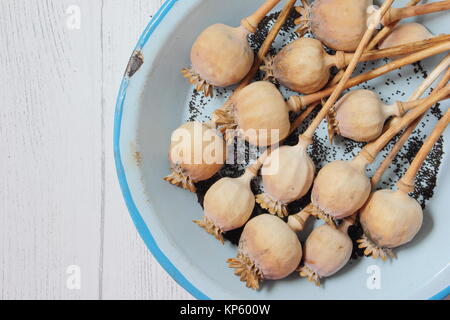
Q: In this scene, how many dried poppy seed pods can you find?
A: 13